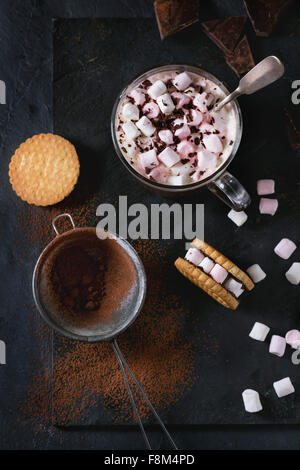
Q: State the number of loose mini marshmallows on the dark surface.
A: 11